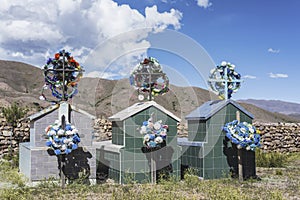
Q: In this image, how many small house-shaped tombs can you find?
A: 3